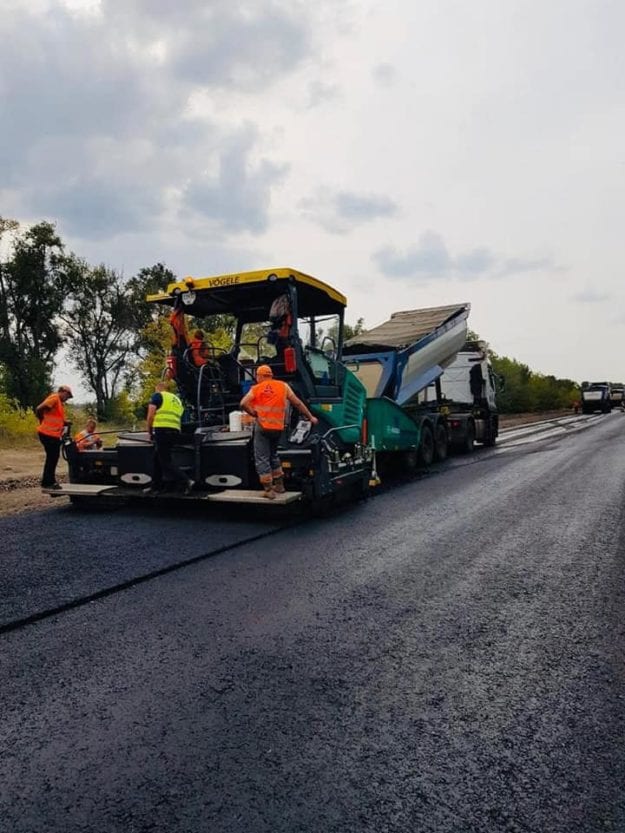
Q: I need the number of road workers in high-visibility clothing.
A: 5